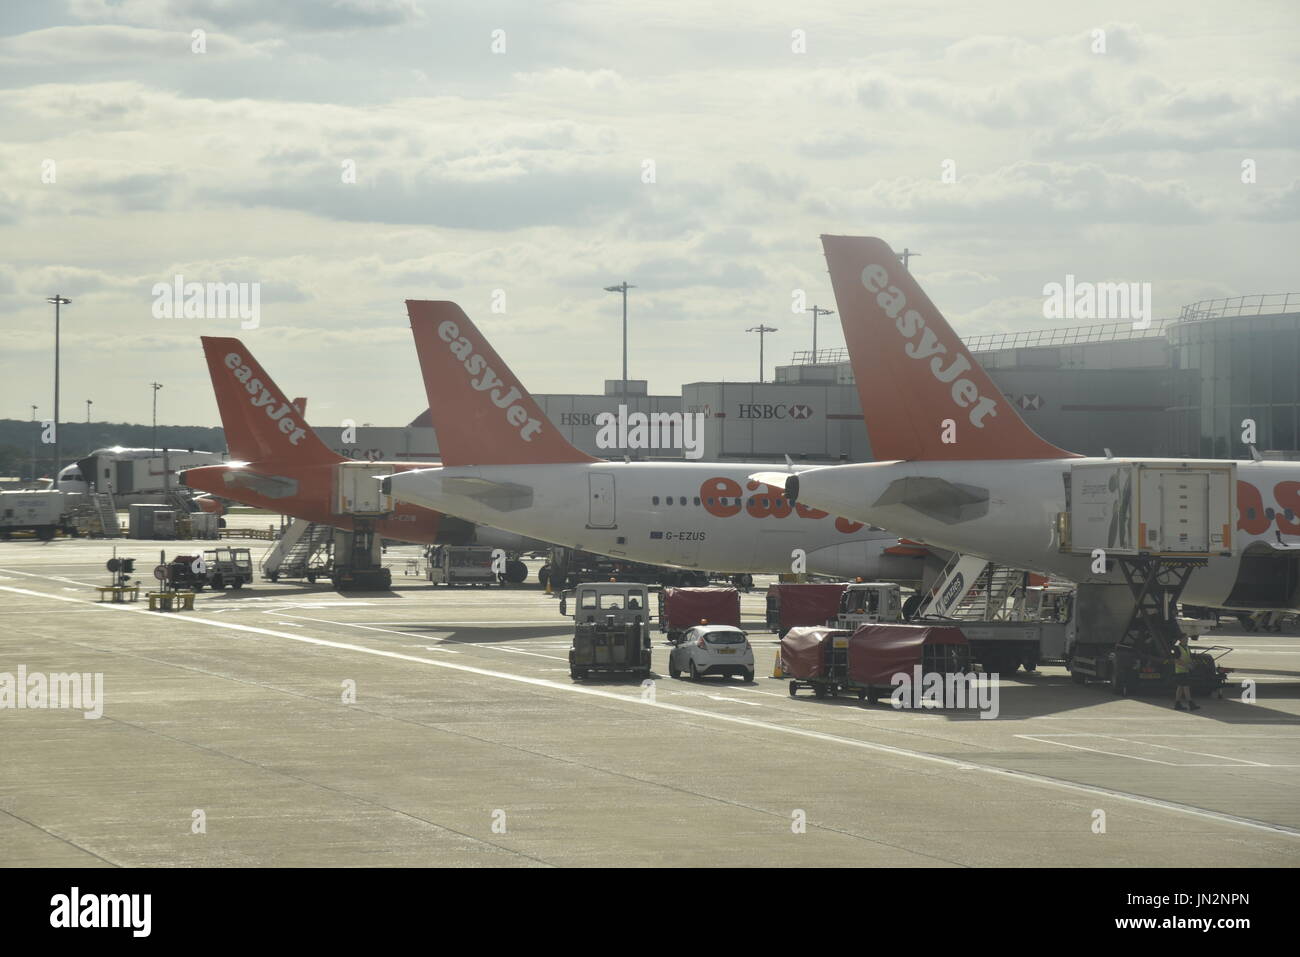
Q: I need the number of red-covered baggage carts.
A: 4